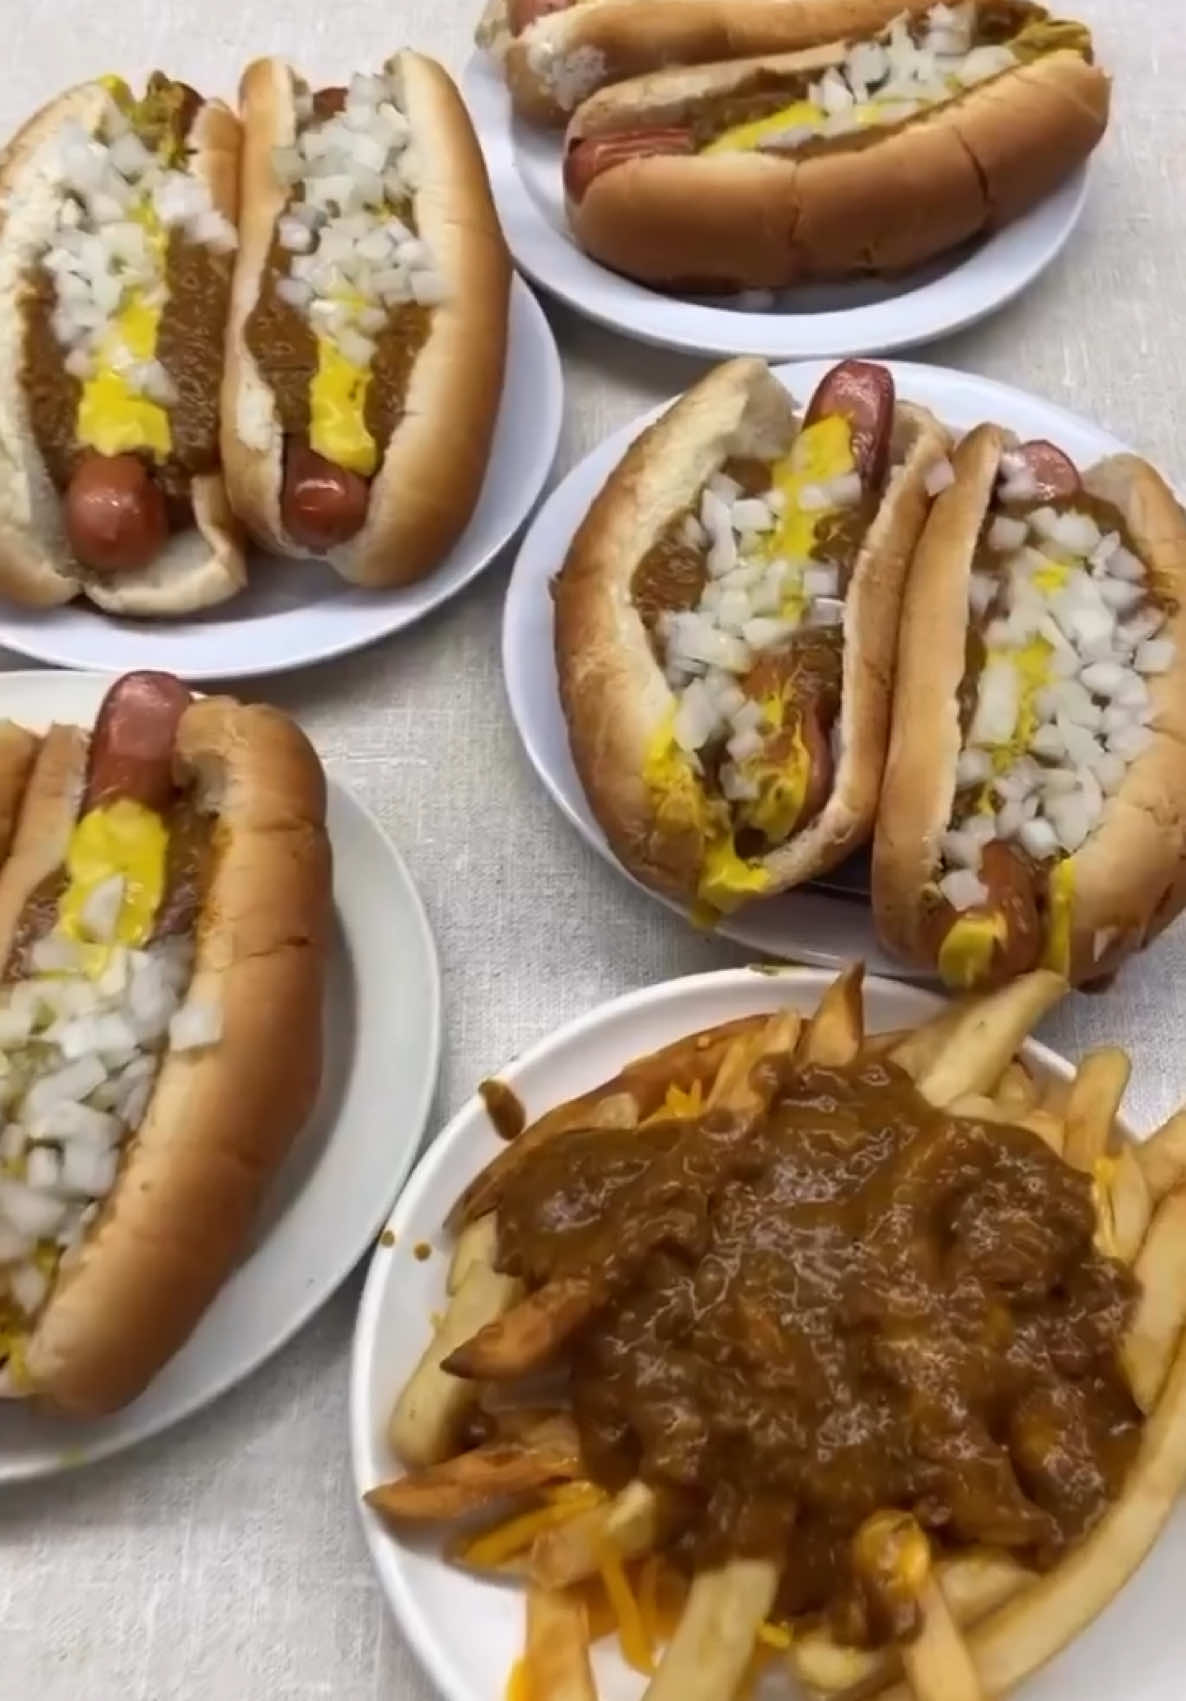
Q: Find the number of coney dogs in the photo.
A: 8